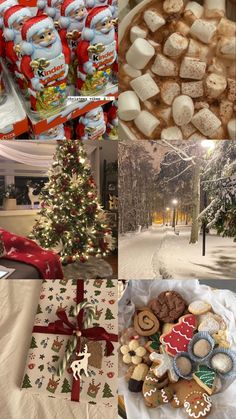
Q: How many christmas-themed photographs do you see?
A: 6